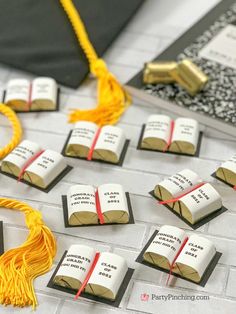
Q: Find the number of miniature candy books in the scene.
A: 9